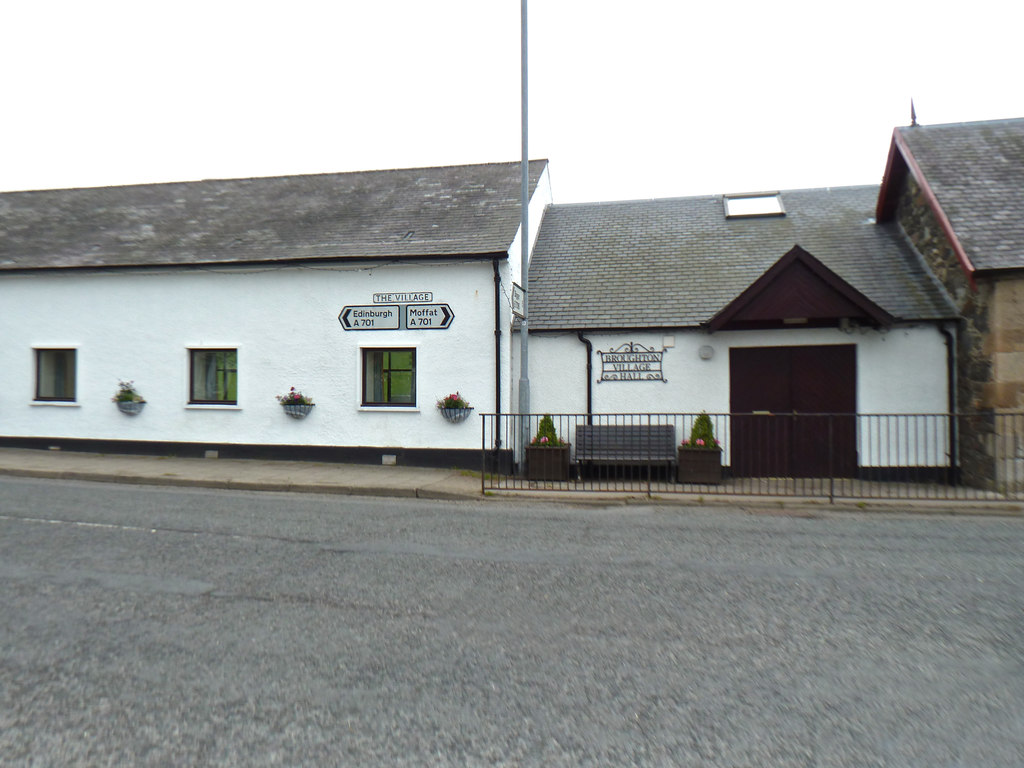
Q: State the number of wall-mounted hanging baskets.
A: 3